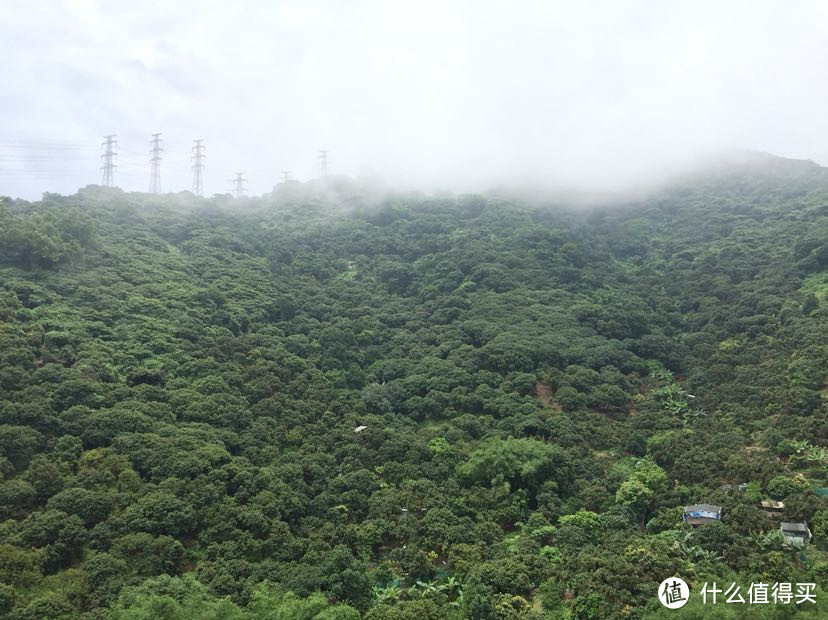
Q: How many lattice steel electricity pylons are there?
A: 6